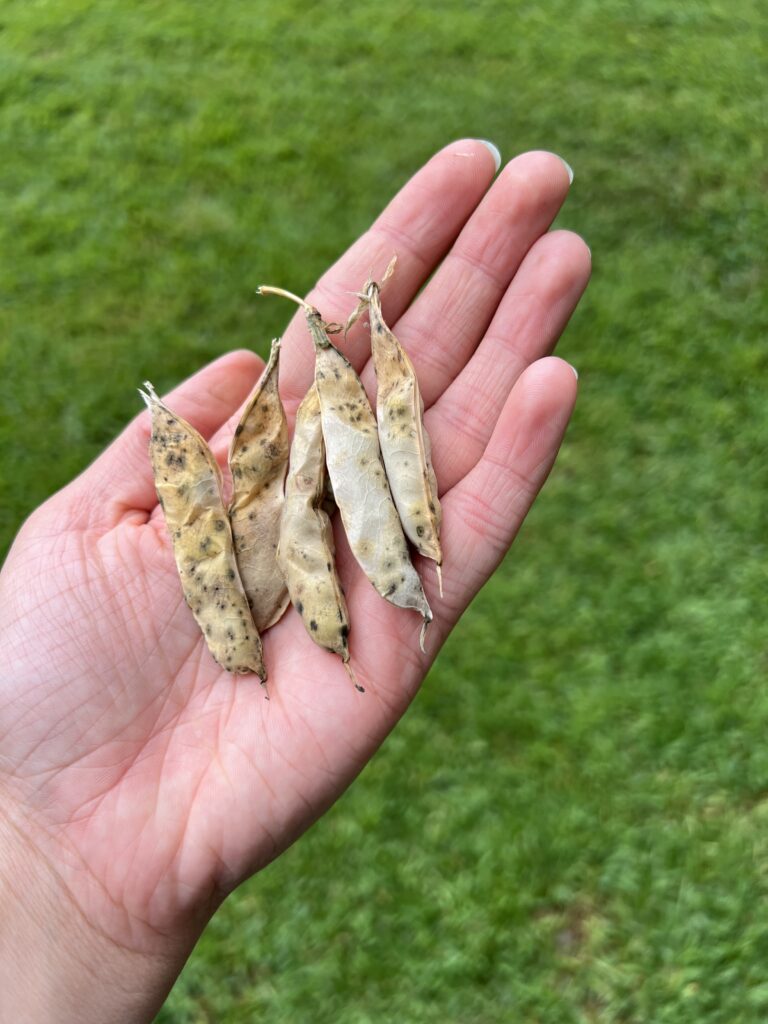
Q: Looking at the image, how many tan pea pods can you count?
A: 5